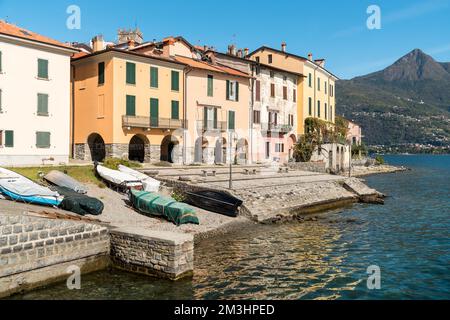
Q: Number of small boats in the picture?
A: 7